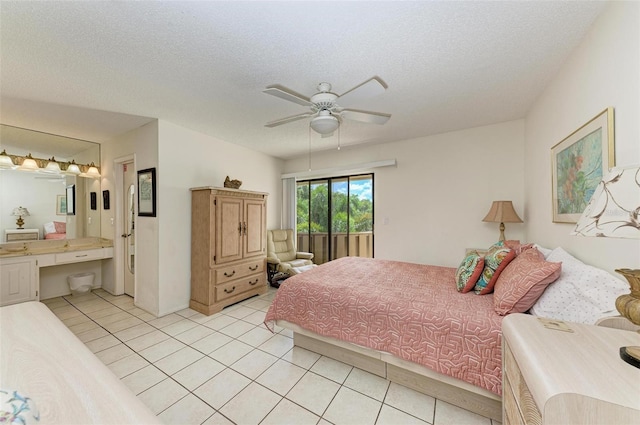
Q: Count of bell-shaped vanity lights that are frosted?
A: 5